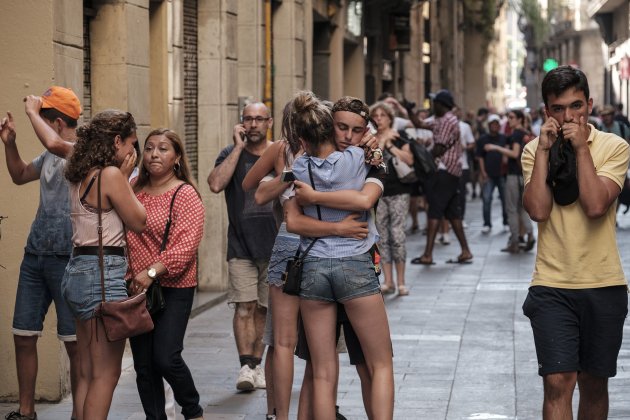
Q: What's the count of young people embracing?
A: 3